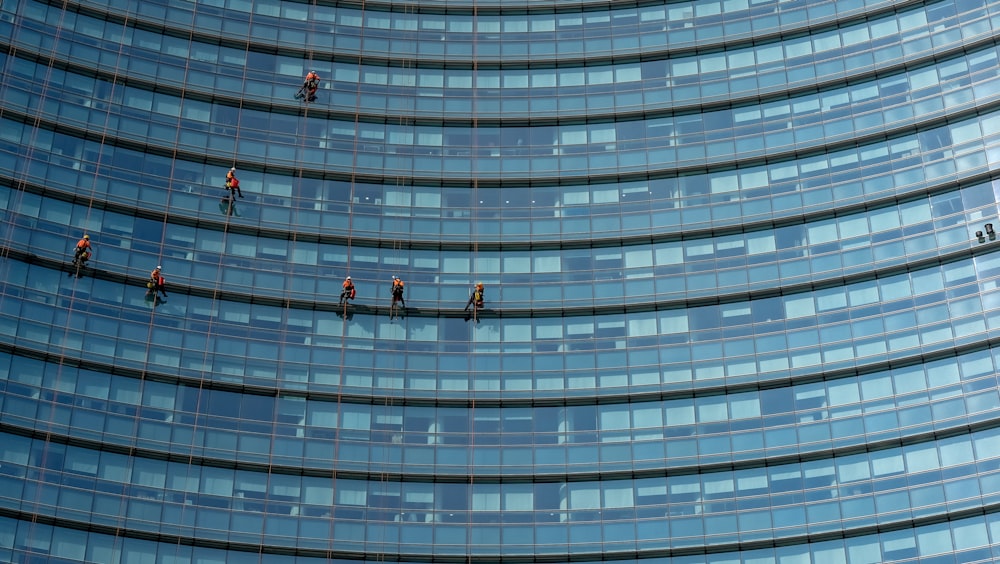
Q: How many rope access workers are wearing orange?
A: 7